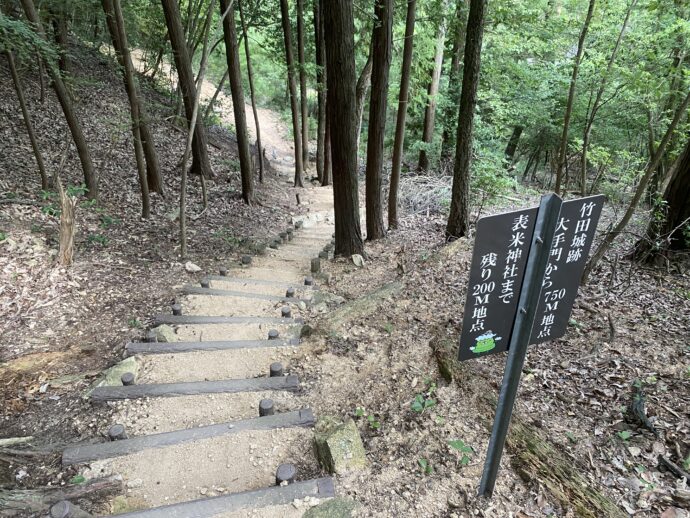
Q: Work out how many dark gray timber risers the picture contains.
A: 7